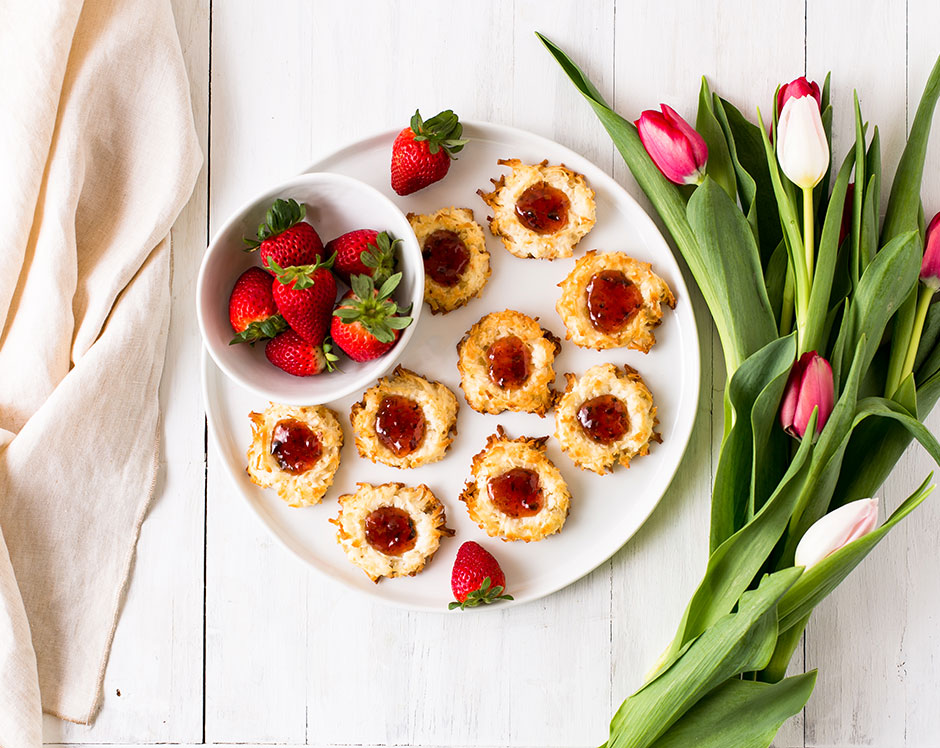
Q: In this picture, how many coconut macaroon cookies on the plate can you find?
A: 9